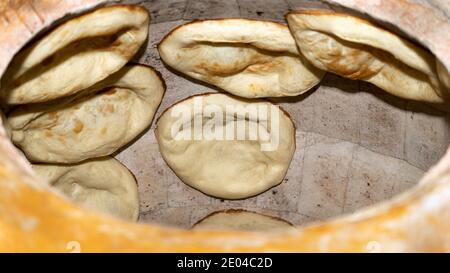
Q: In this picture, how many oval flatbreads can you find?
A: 7